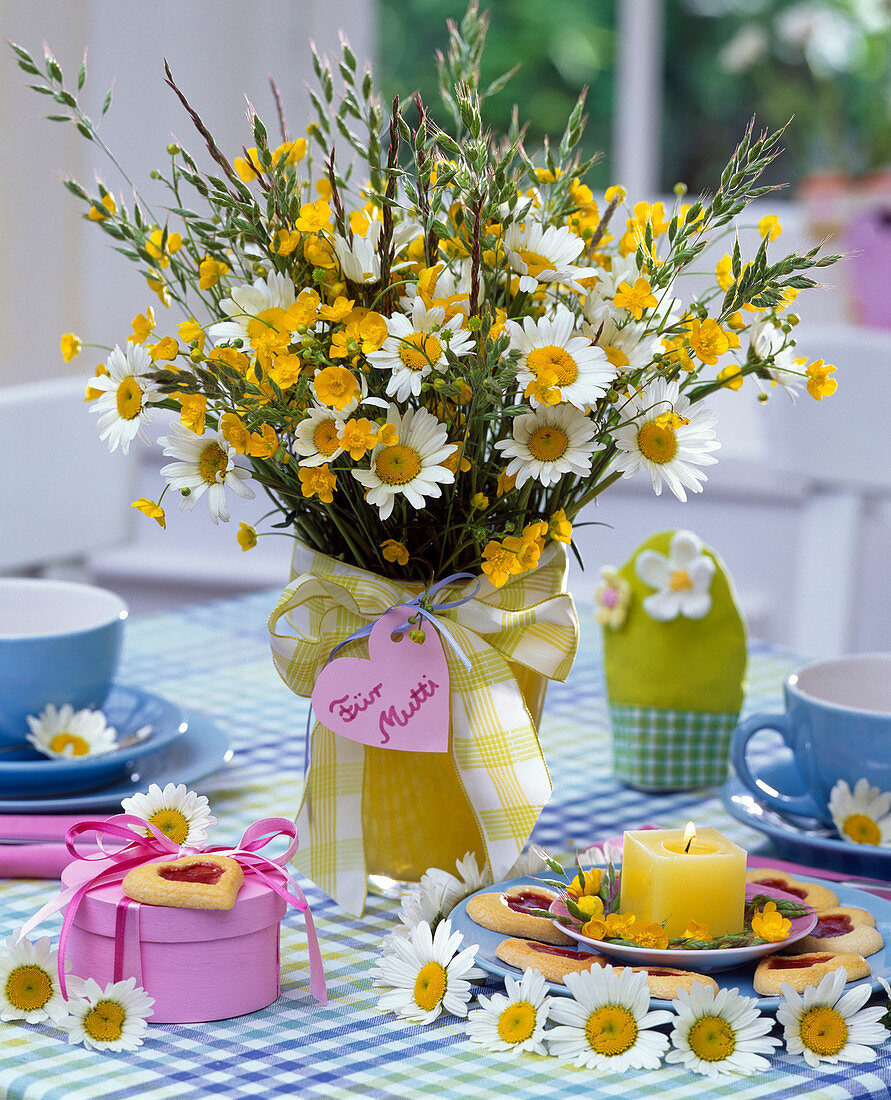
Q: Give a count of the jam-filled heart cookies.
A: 7